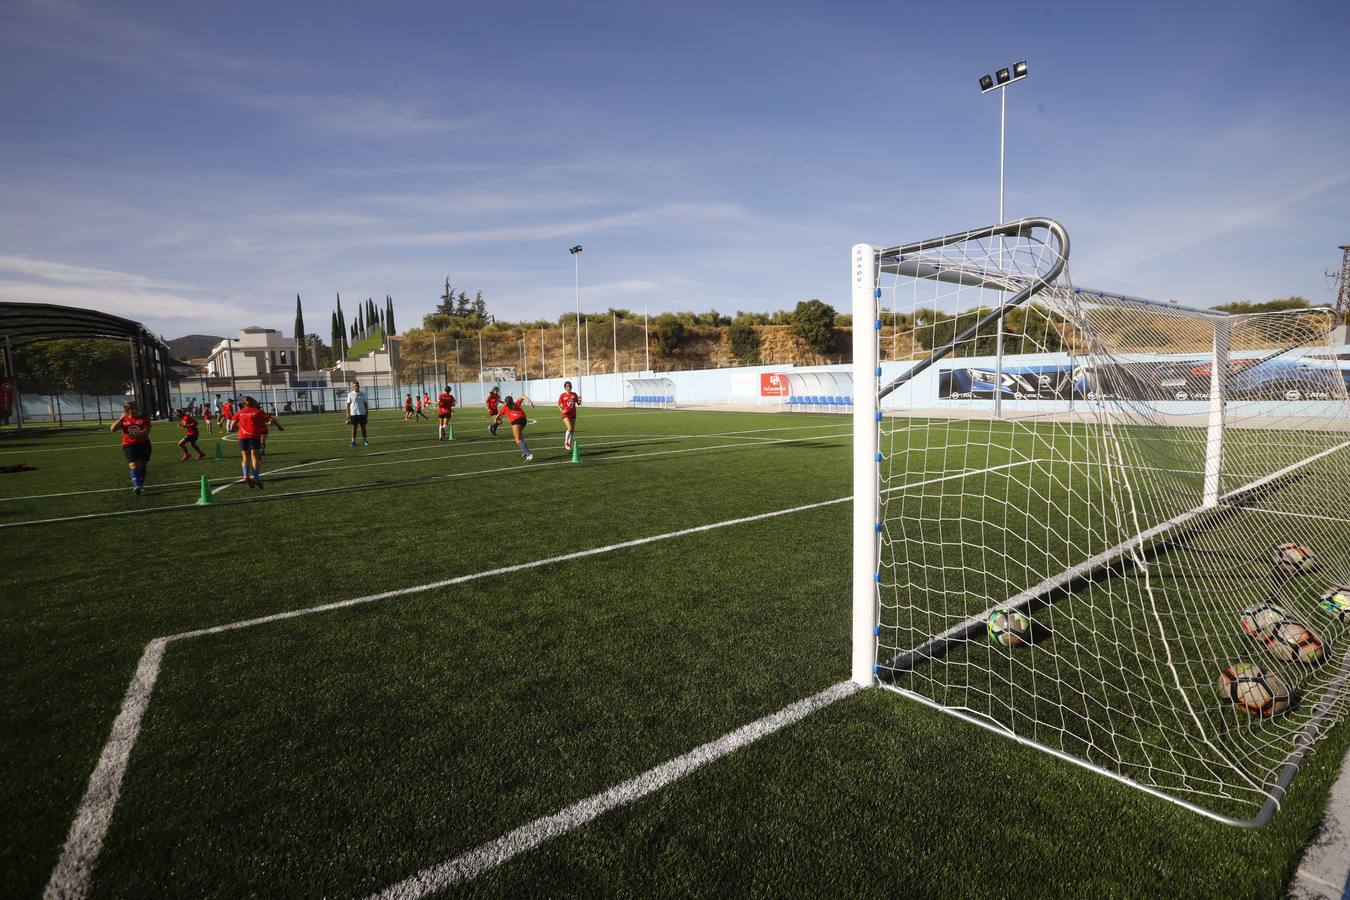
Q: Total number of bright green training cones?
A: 4